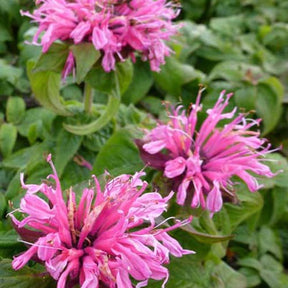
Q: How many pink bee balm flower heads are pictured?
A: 3